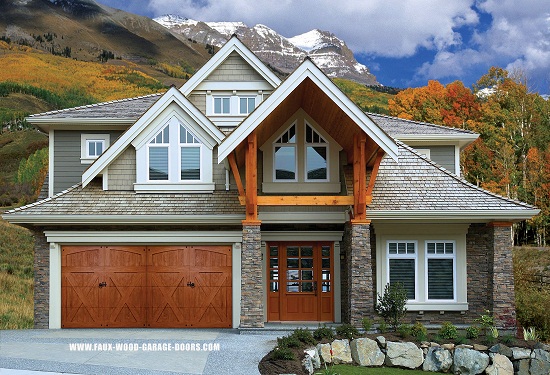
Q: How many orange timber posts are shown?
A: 2